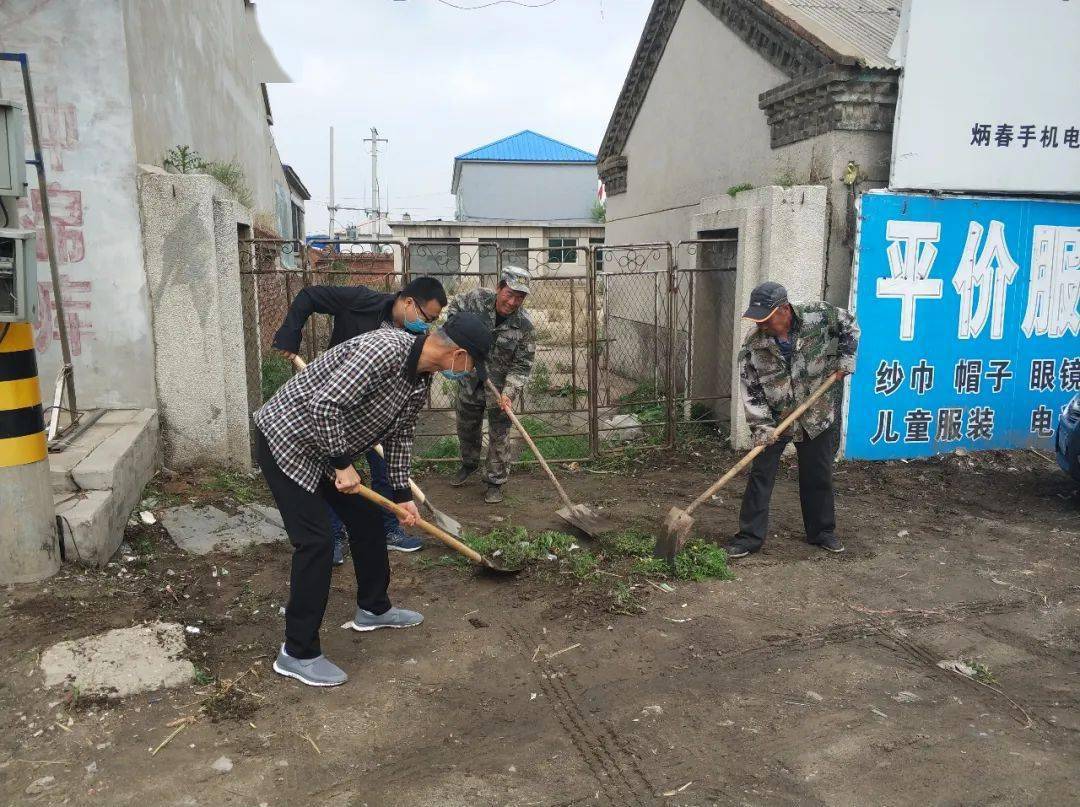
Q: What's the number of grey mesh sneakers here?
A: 2